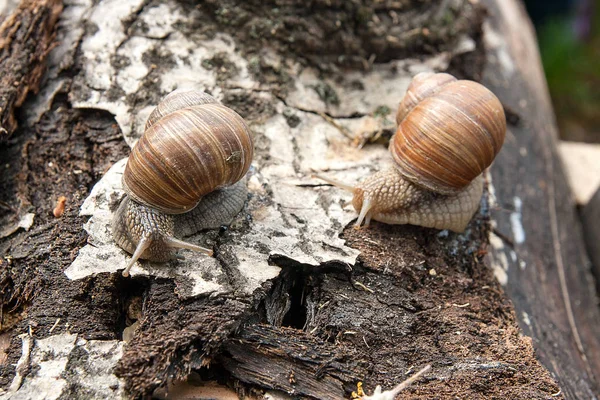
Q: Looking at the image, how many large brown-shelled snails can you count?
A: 2